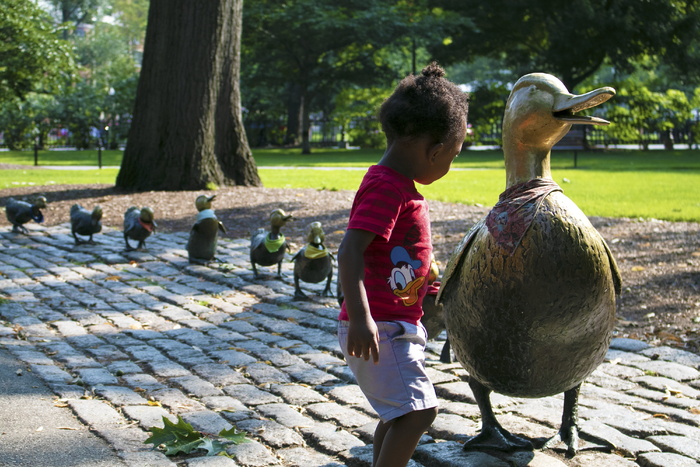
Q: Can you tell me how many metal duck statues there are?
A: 8